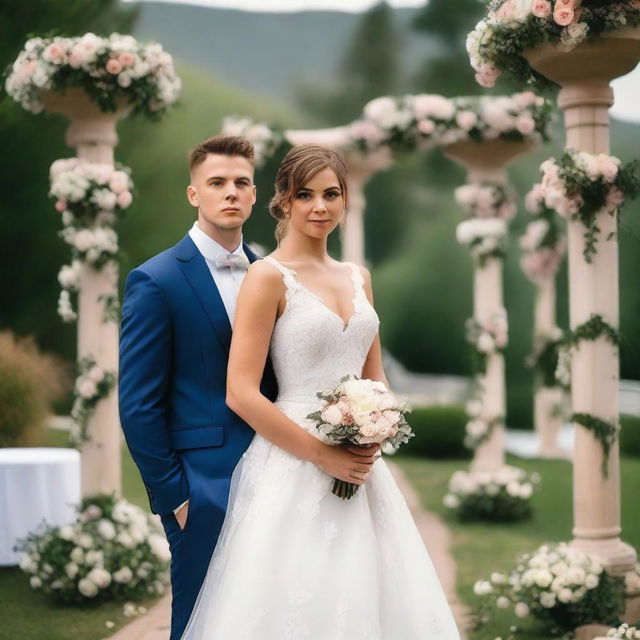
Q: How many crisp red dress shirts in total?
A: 0